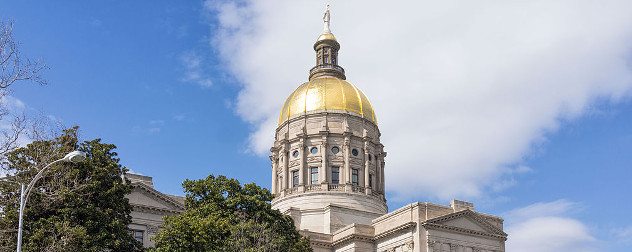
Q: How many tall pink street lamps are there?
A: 0